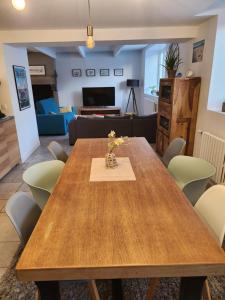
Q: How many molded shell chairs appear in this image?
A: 6